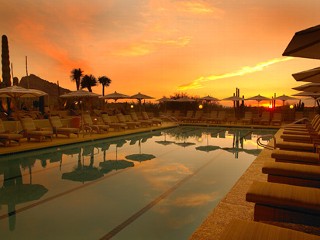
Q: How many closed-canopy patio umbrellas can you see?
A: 0